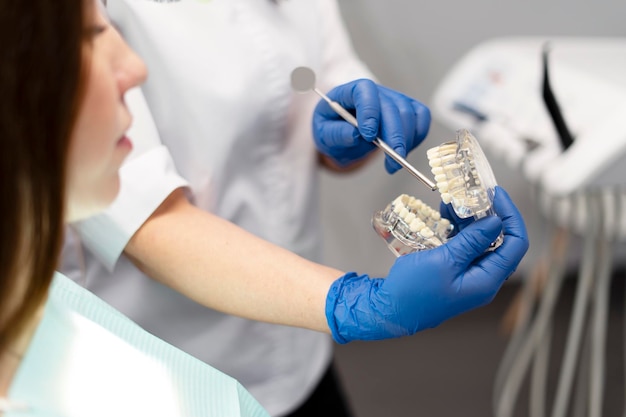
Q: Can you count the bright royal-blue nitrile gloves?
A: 2